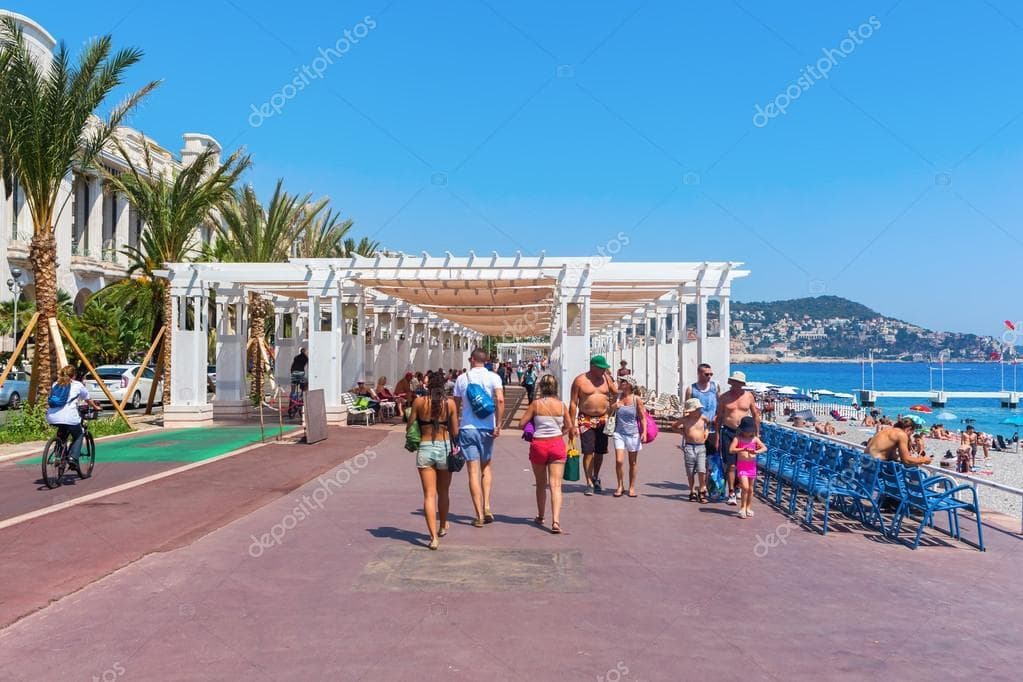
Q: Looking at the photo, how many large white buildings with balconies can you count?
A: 1